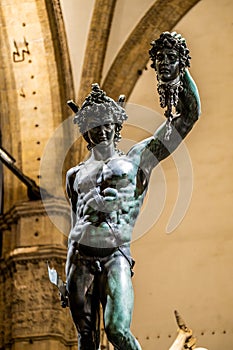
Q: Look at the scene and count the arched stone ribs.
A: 3